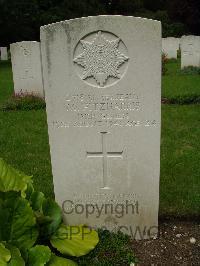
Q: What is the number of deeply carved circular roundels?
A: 1